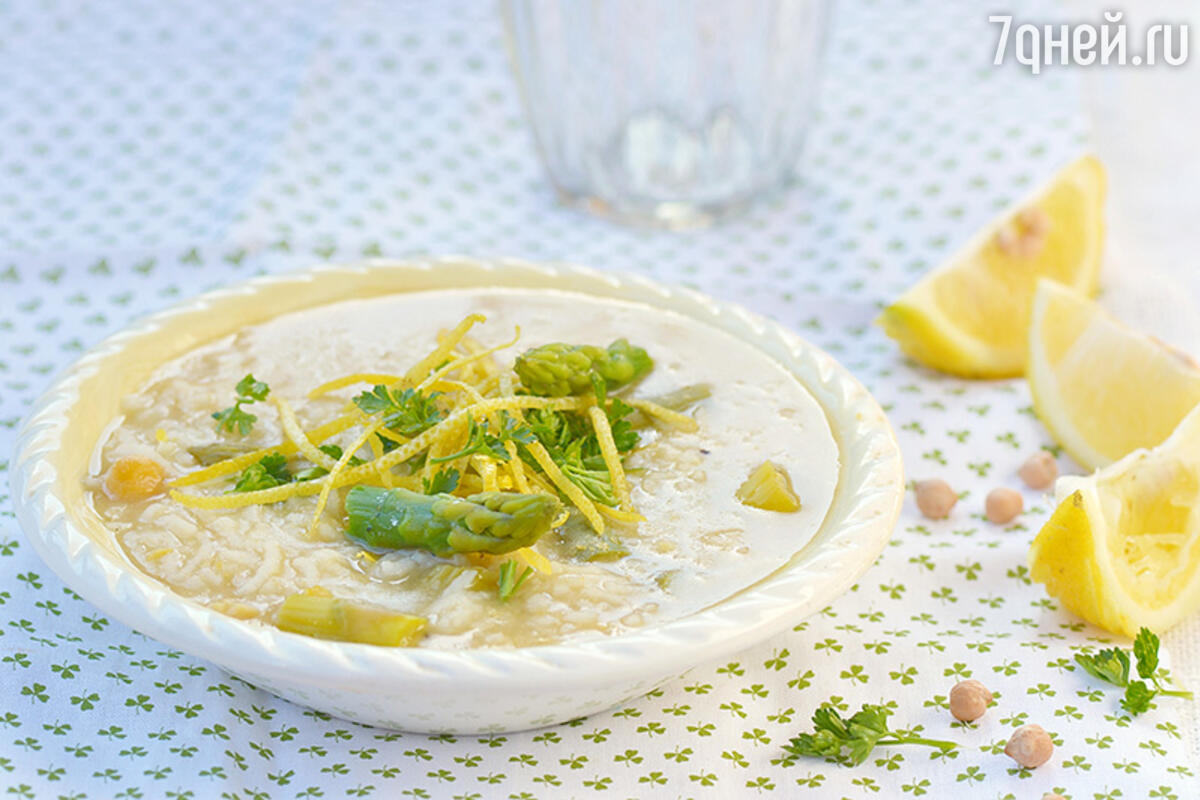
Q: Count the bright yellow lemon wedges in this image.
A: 3